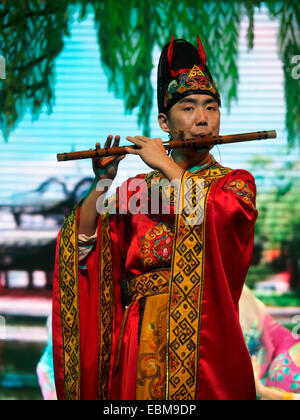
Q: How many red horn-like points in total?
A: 2